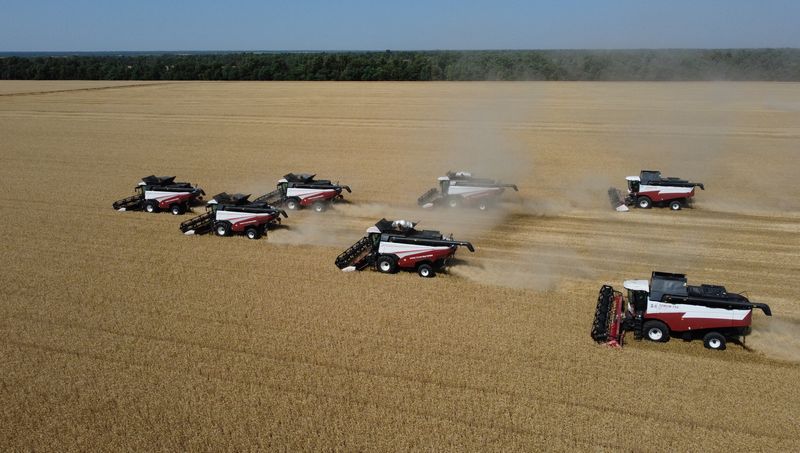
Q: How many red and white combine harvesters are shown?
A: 7